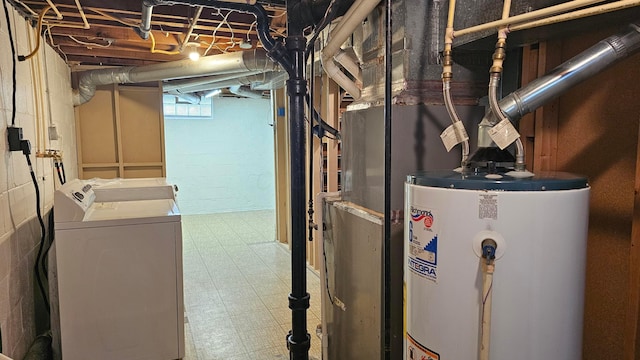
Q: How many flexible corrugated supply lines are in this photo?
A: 2